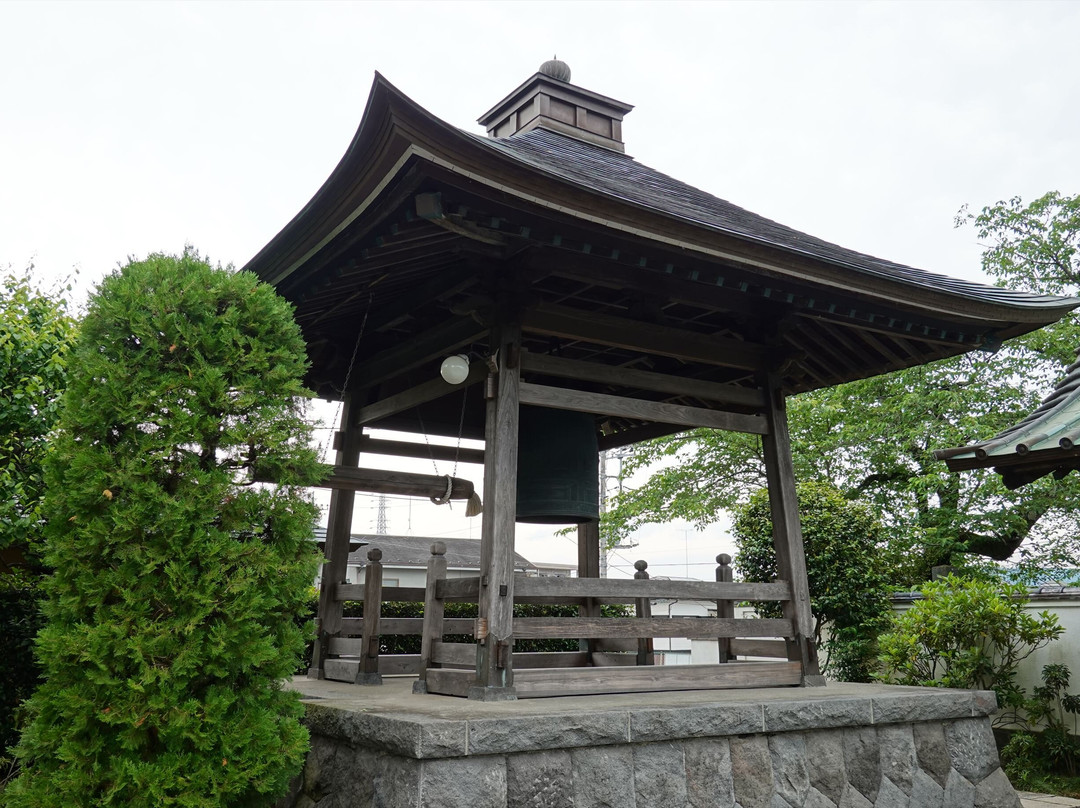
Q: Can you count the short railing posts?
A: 4